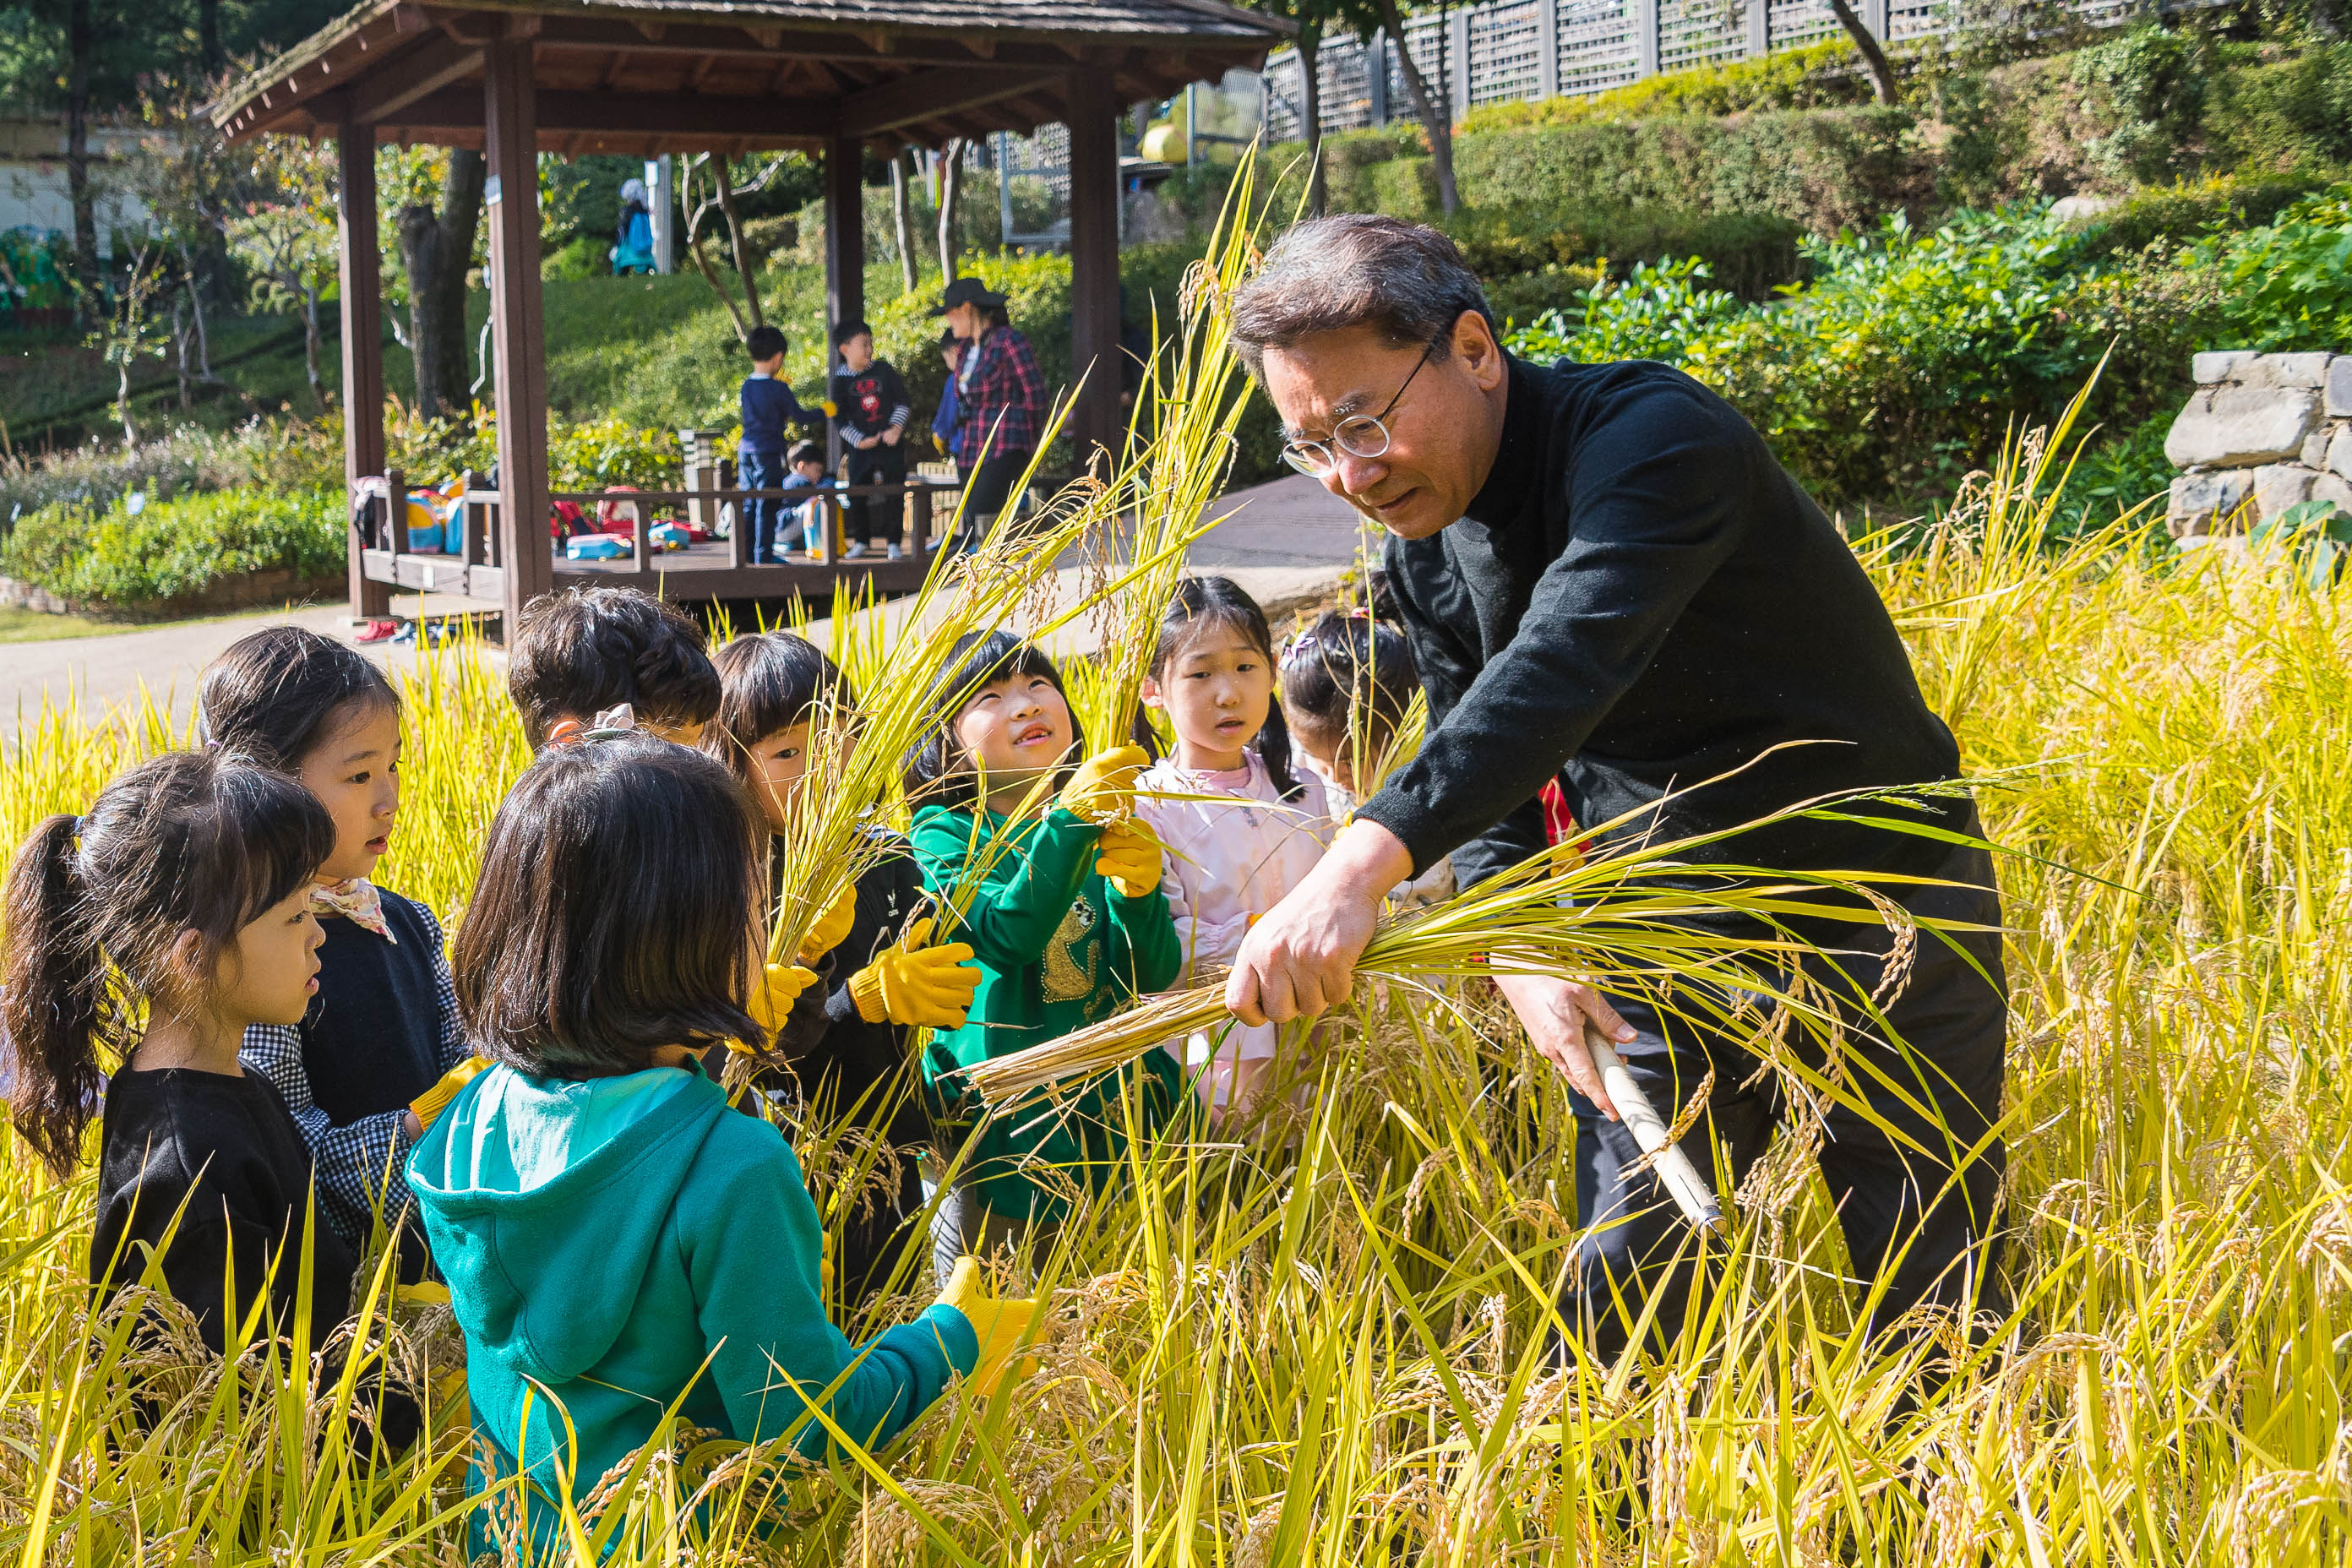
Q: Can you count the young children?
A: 12